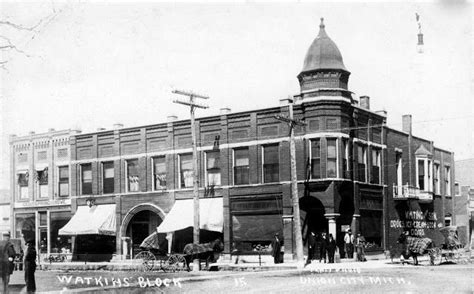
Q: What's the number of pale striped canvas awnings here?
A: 2